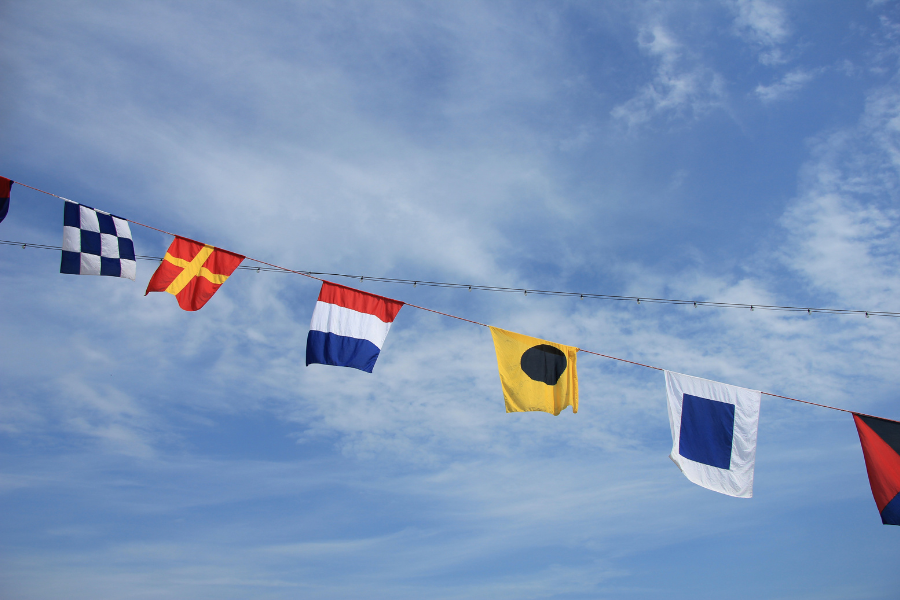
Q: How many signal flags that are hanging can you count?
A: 7